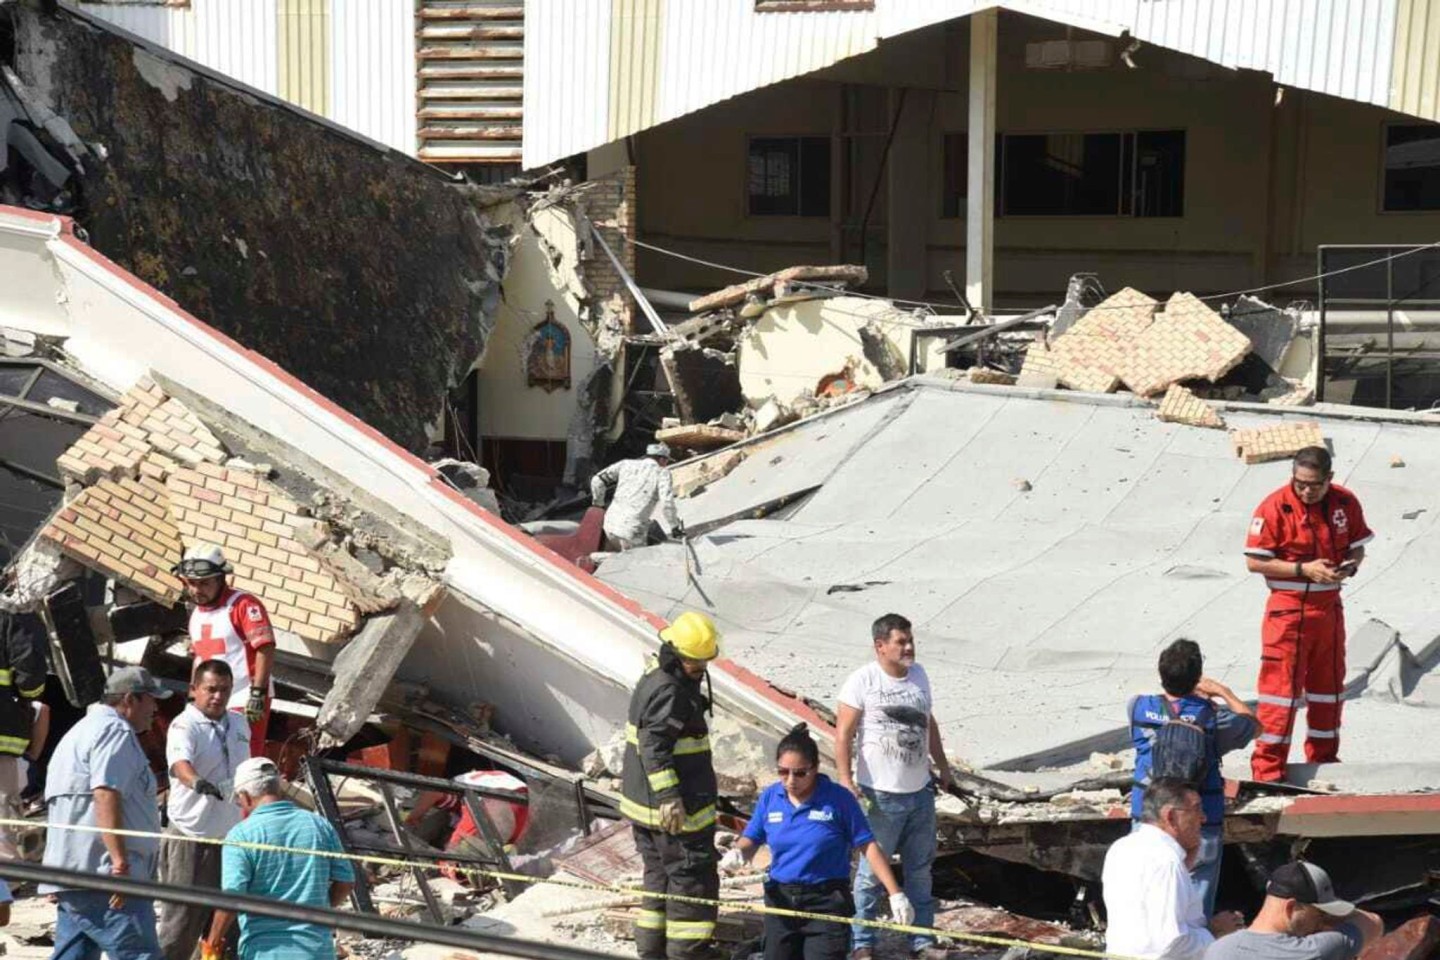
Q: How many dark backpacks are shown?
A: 1